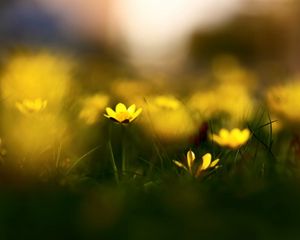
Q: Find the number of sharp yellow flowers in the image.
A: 3